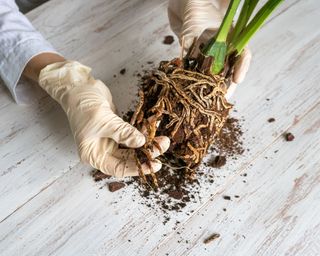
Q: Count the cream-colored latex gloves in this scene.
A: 2